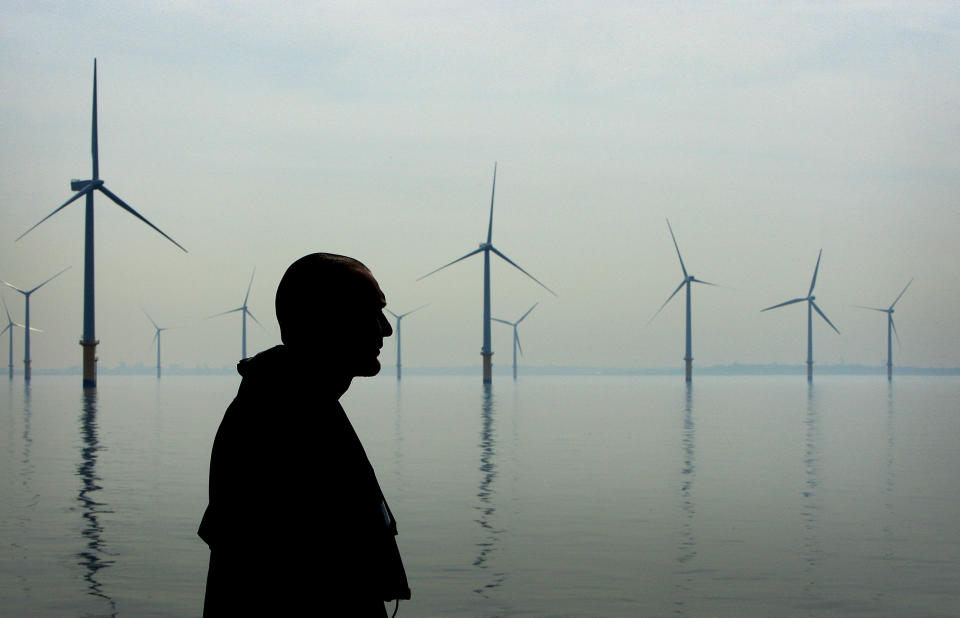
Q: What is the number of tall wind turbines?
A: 11